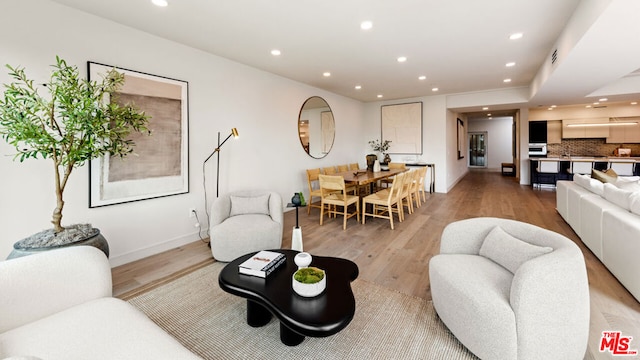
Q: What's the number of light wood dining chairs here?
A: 10